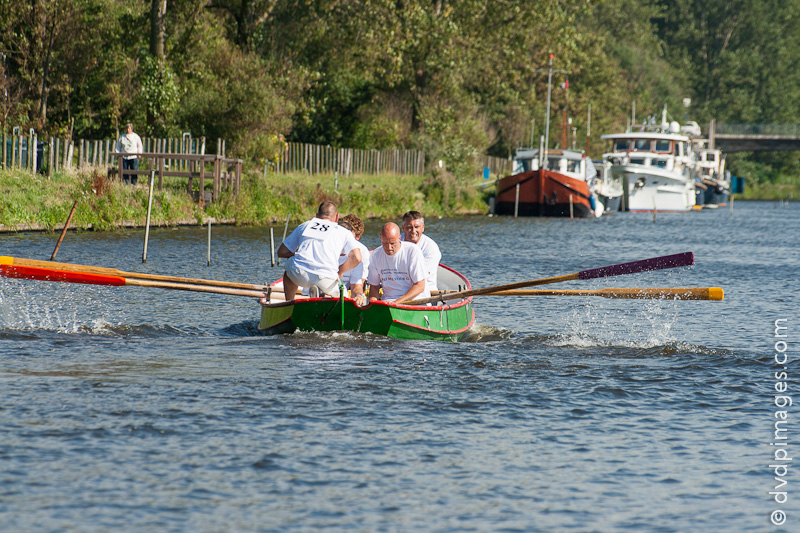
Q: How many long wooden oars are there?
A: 4